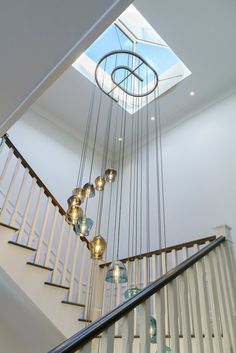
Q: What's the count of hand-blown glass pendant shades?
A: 12